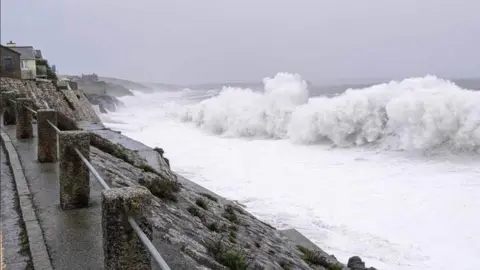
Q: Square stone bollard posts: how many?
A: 5